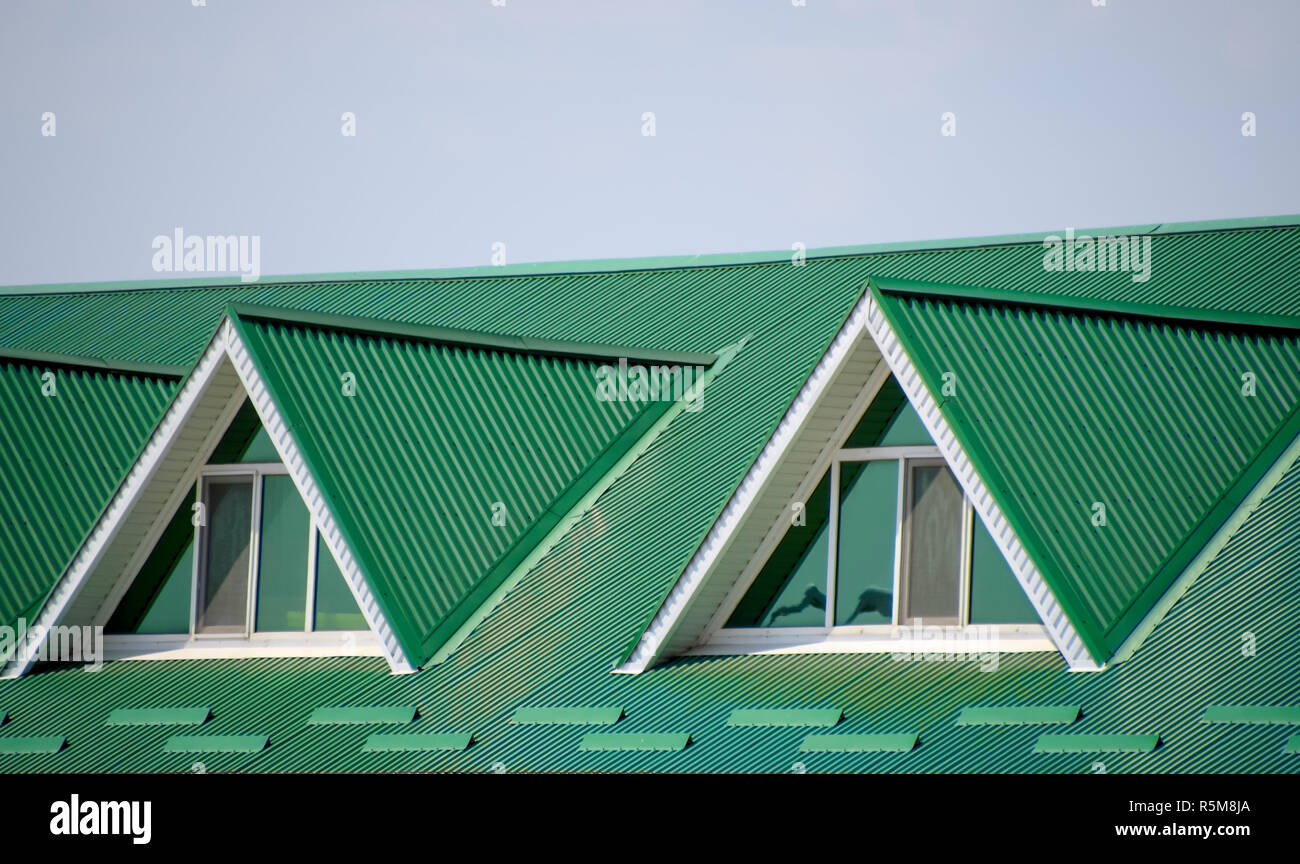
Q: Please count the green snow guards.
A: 14